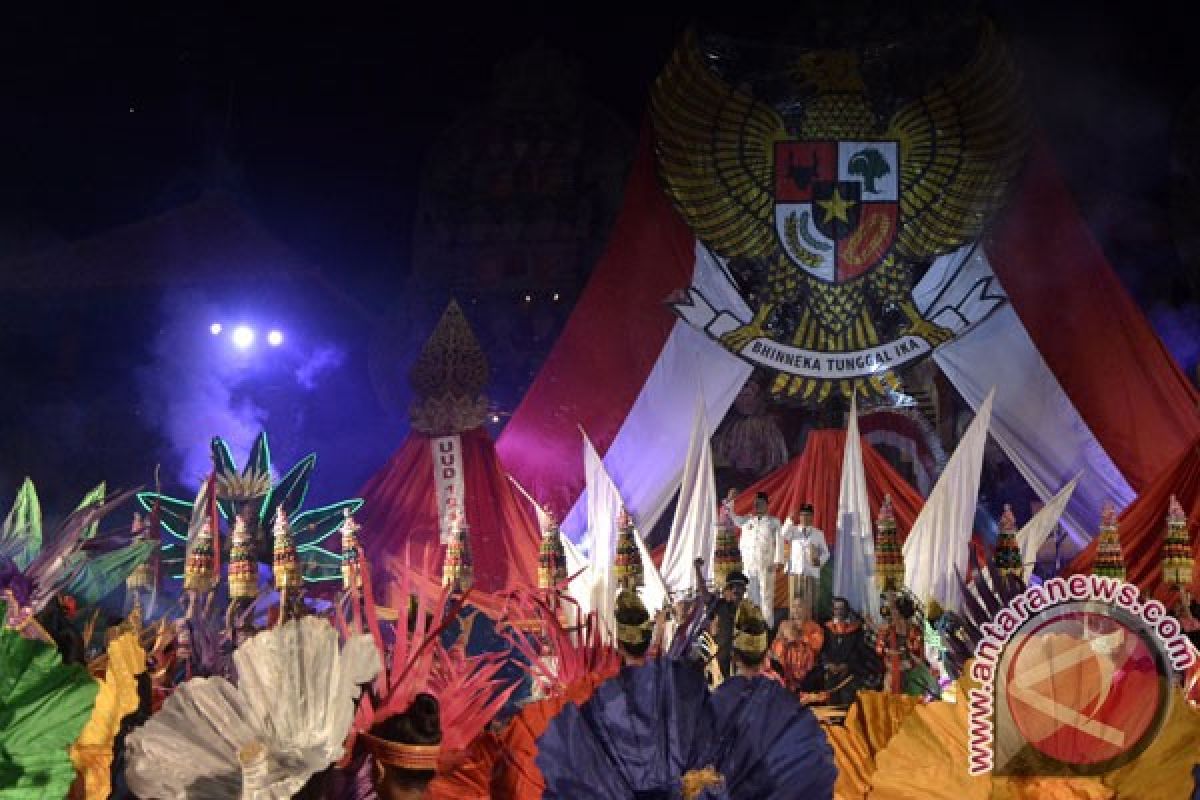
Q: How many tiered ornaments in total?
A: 13